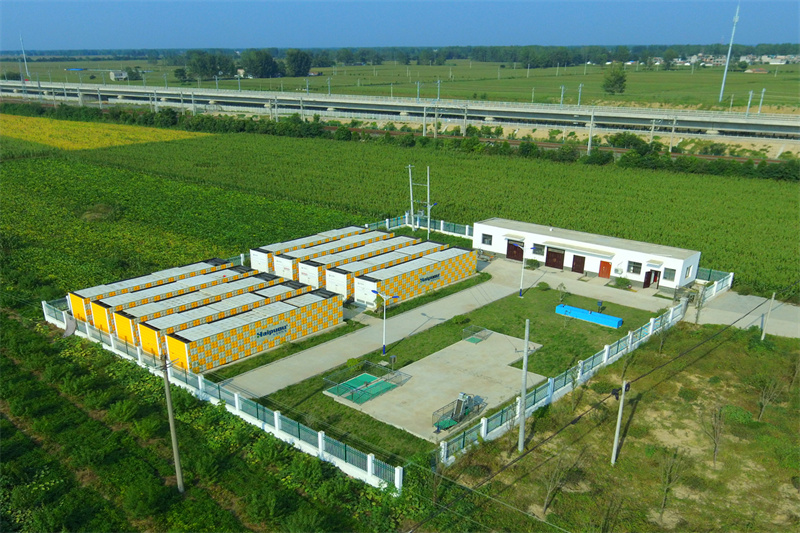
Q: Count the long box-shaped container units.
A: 10